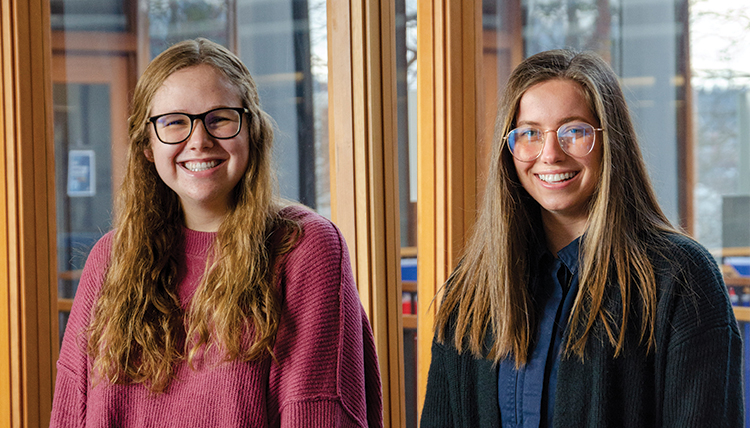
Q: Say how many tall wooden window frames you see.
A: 3